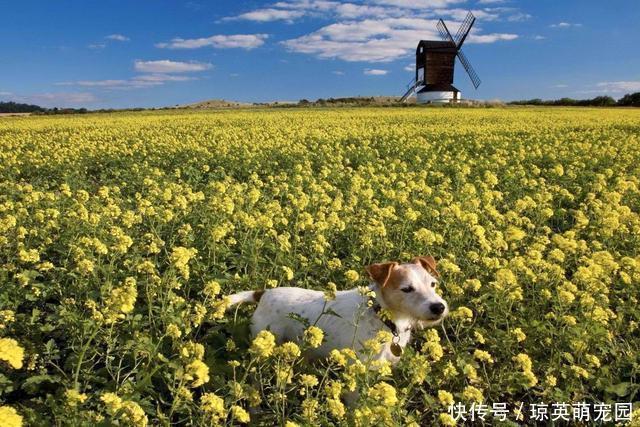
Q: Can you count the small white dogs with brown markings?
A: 1